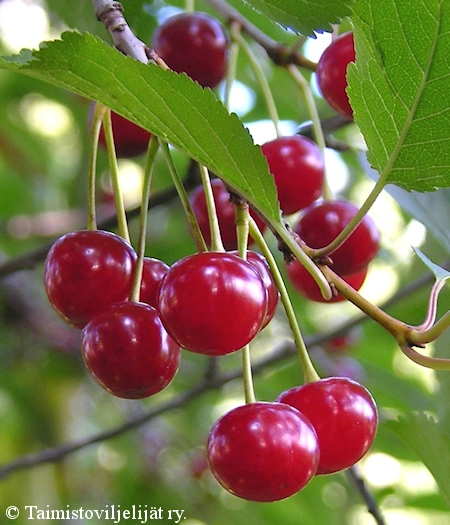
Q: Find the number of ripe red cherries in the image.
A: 14